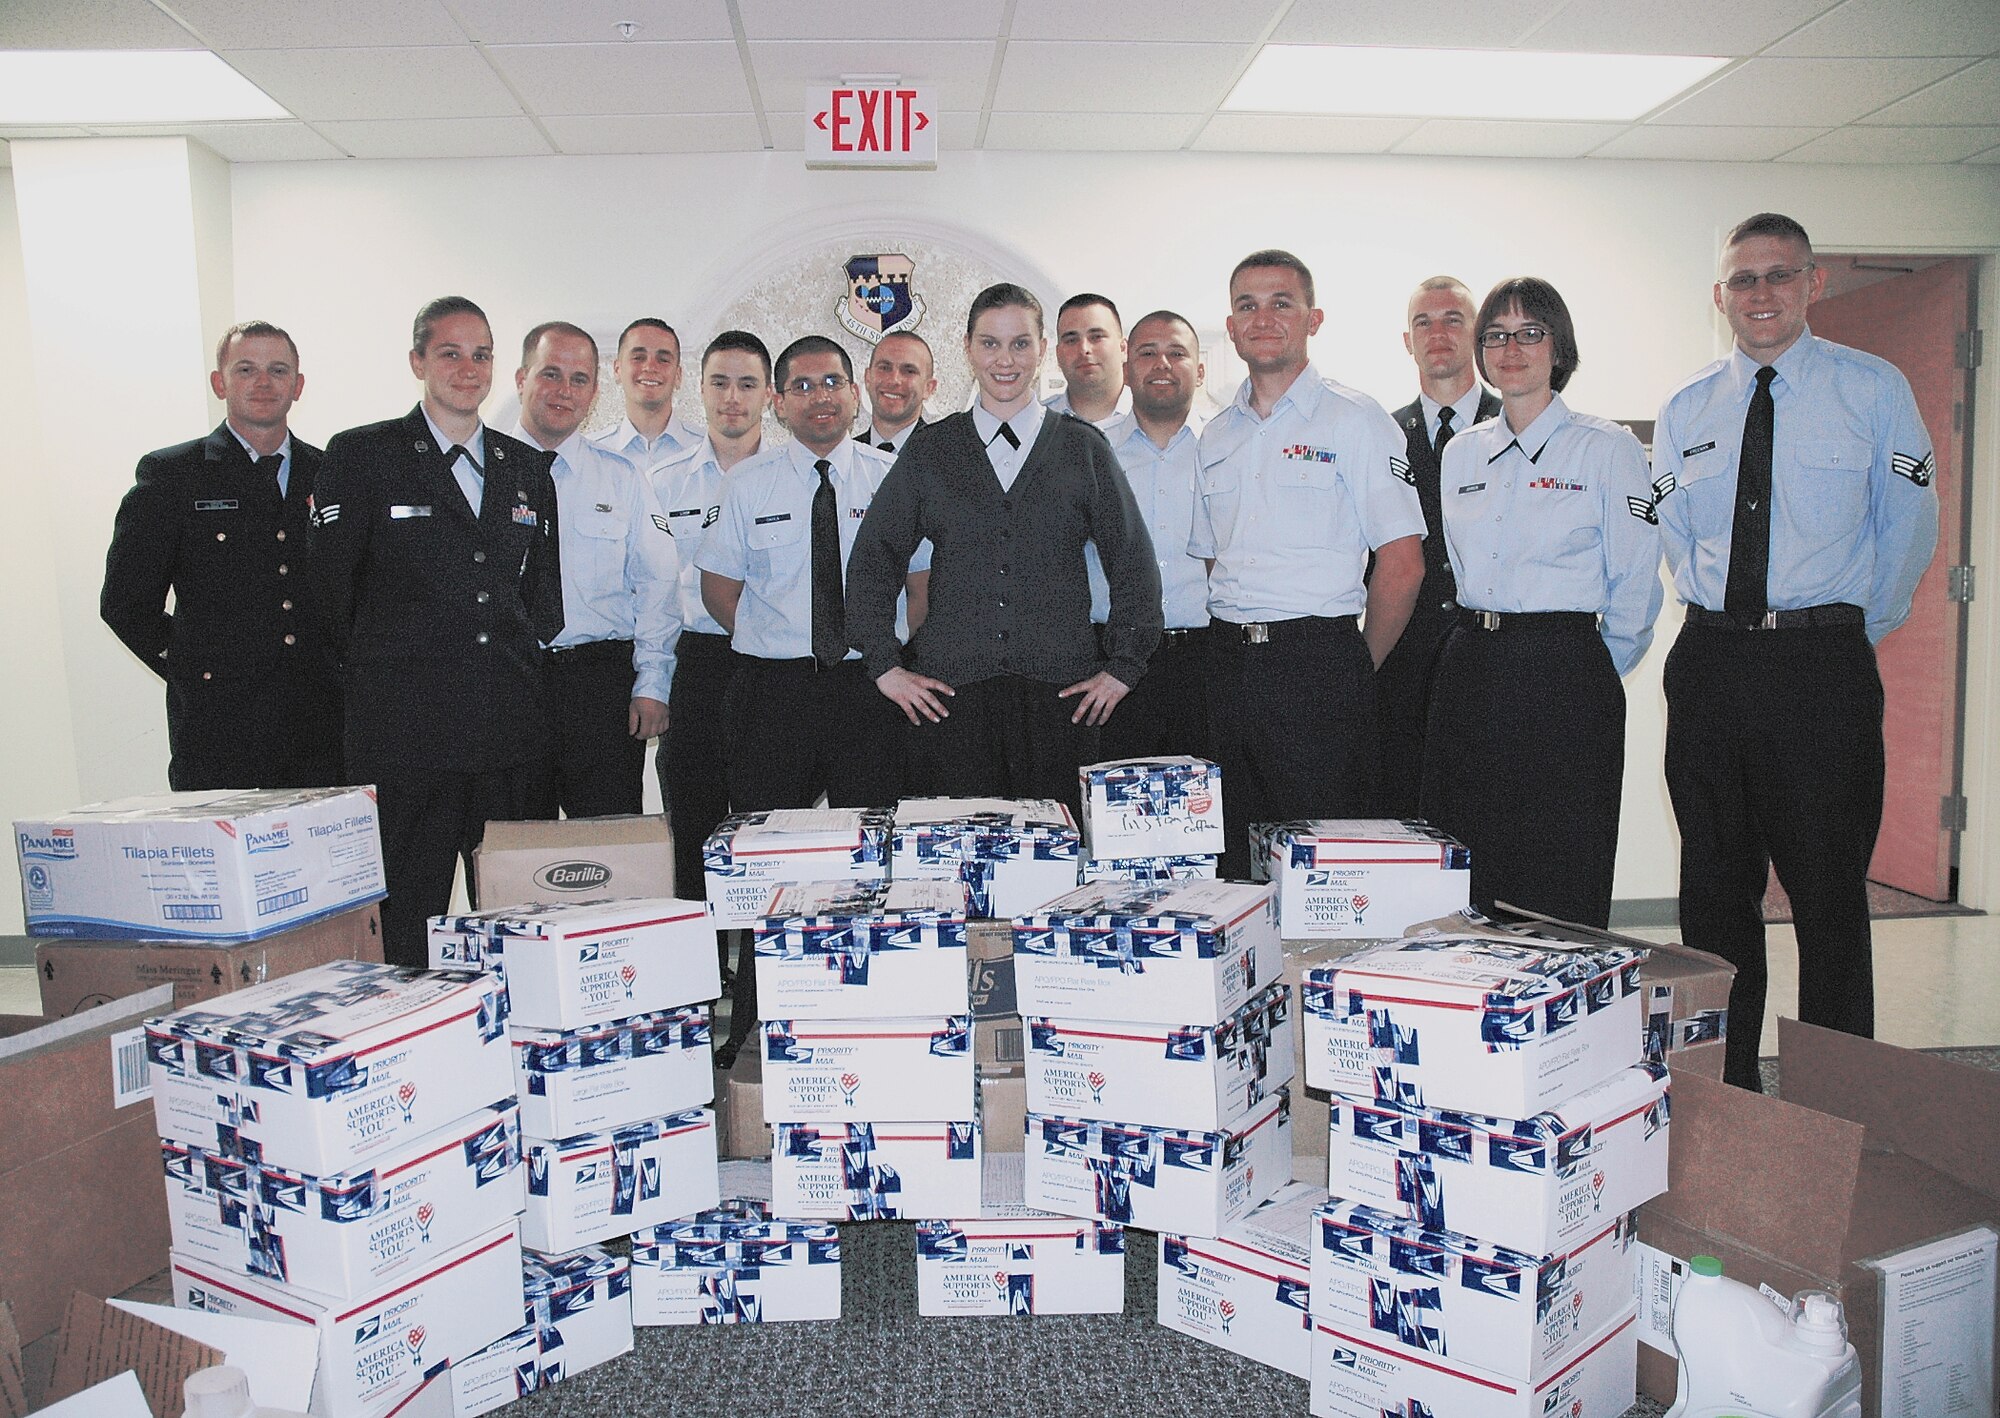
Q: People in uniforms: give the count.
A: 14